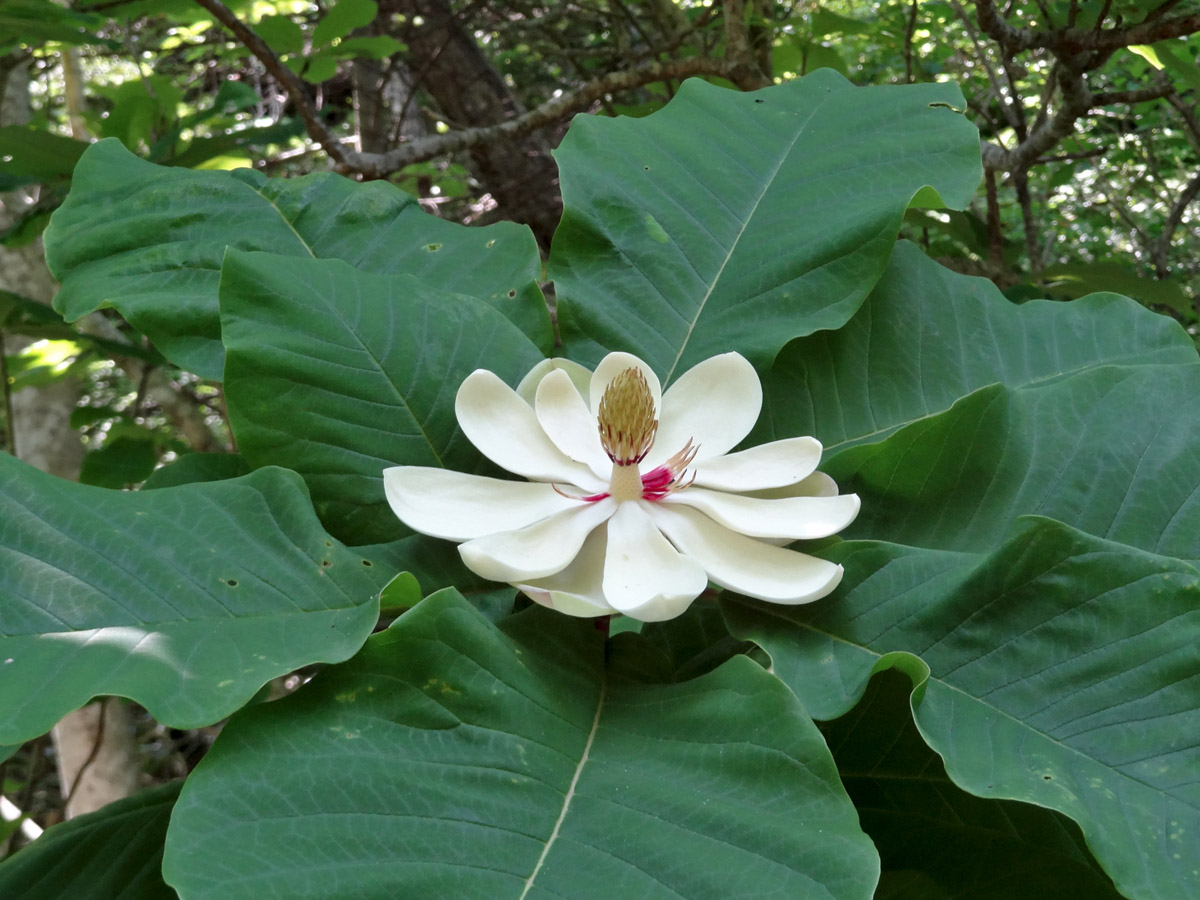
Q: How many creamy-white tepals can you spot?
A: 13